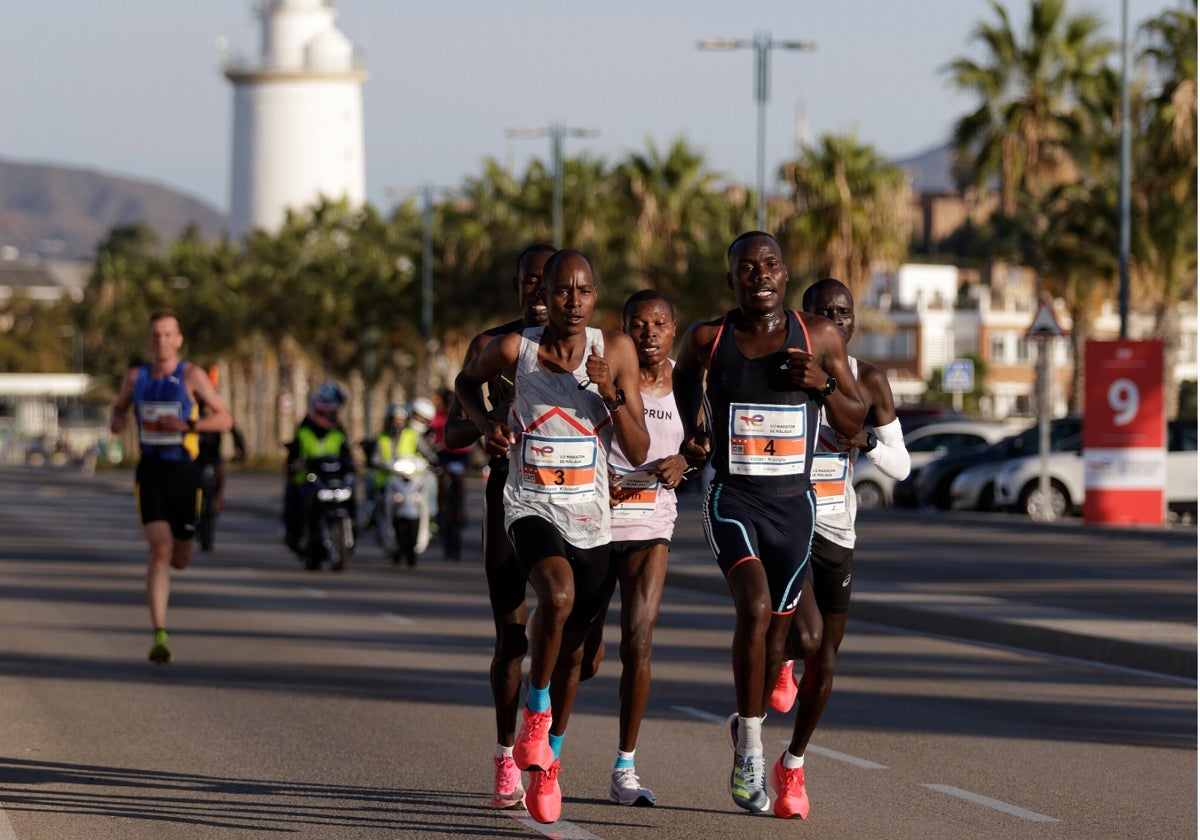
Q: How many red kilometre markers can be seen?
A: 1